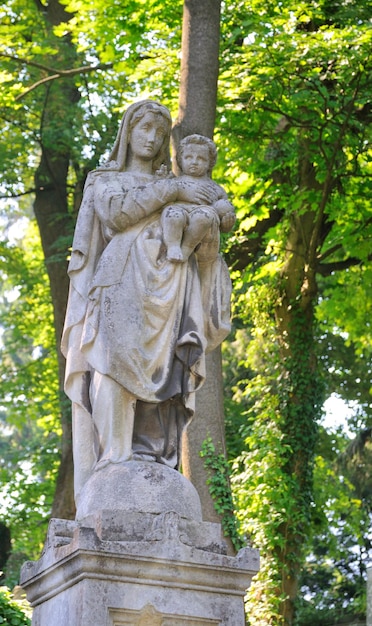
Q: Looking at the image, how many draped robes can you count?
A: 1